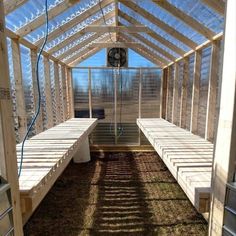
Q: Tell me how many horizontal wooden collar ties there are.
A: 2